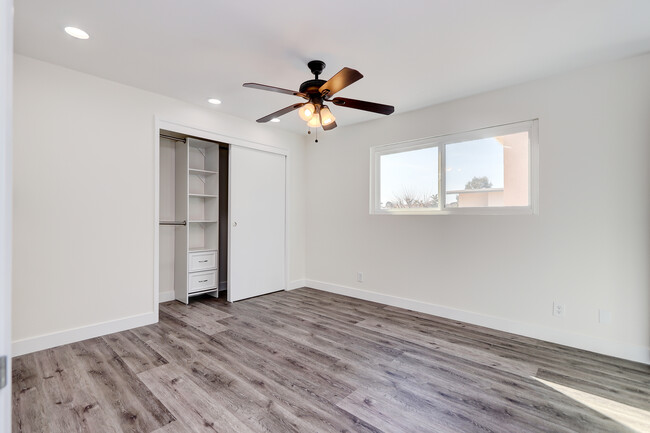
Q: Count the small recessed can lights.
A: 3